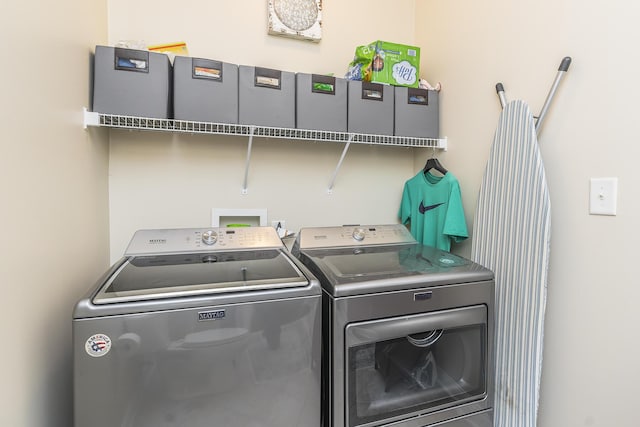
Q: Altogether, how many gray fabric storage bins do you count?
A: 6